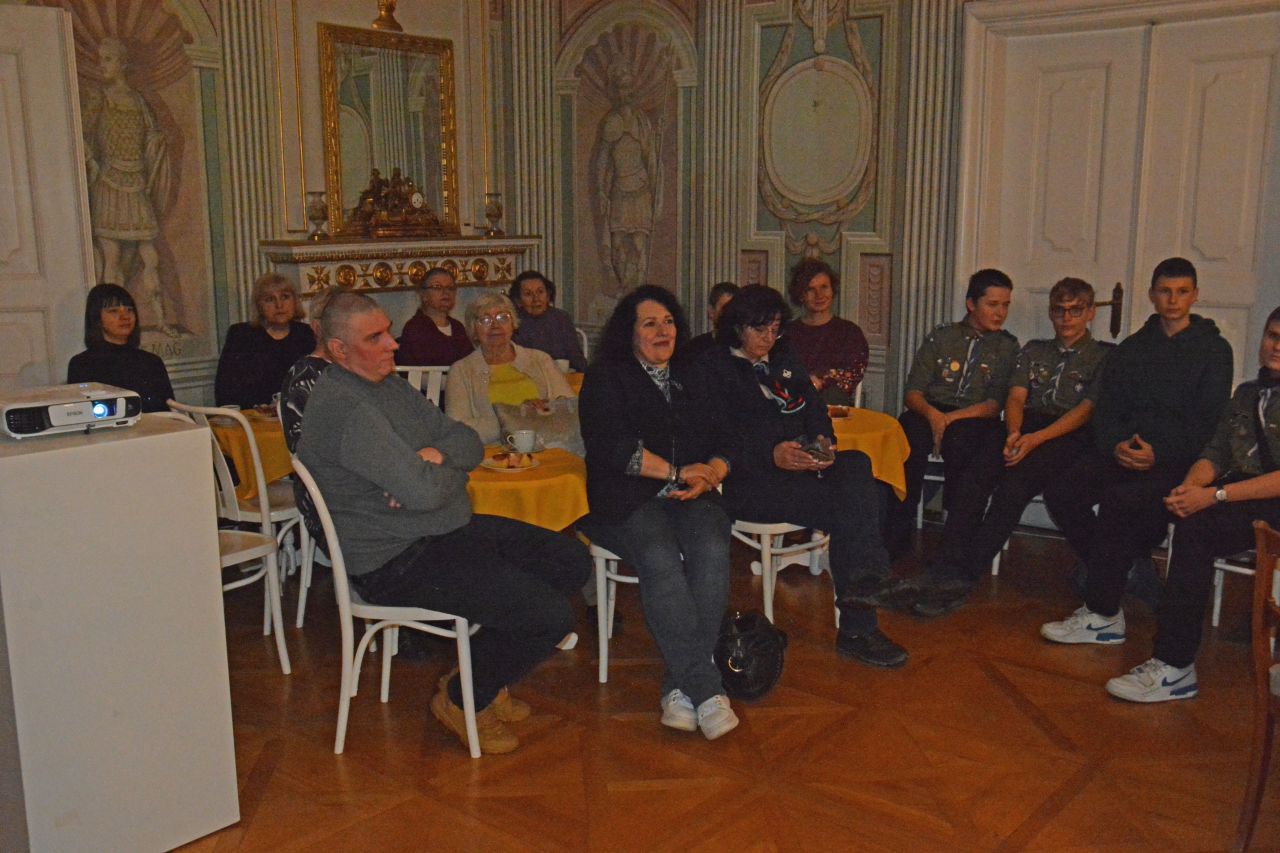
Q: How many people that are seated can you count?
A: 15